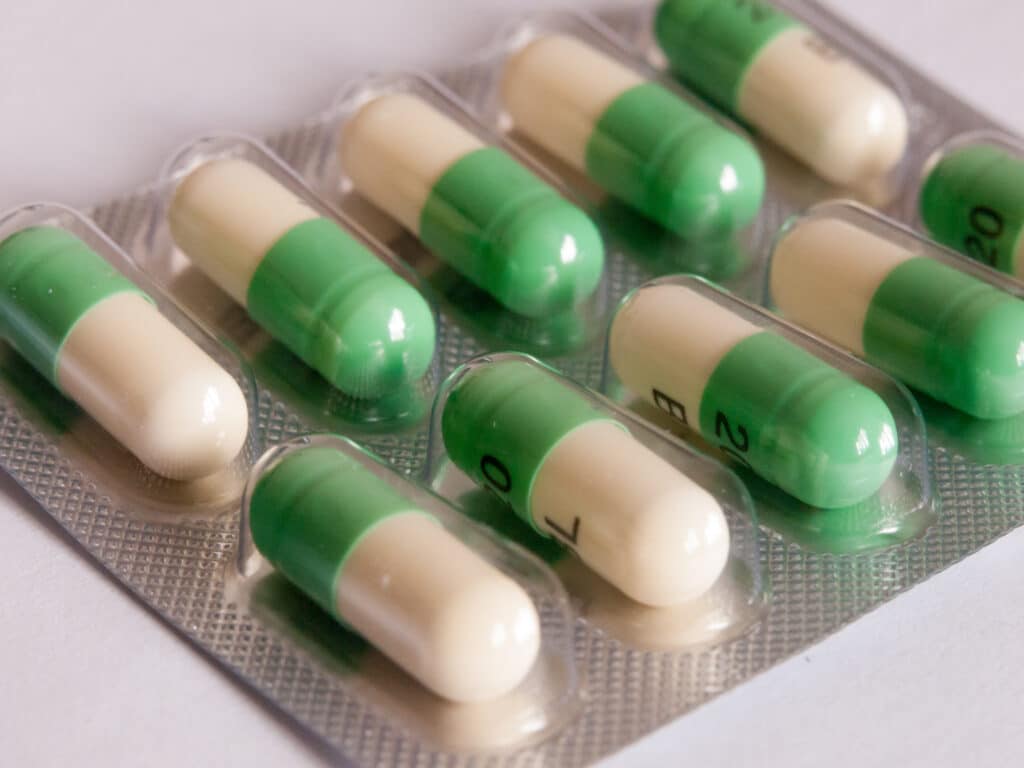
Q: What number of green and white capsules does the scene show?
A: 10